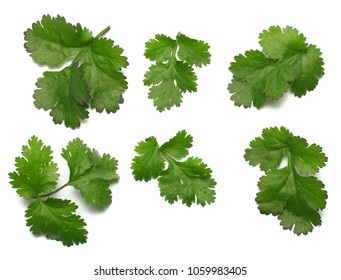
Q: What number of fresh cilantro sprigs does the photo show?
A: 6